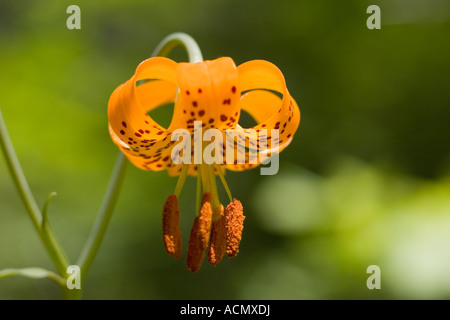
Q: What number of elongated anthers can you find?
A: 5